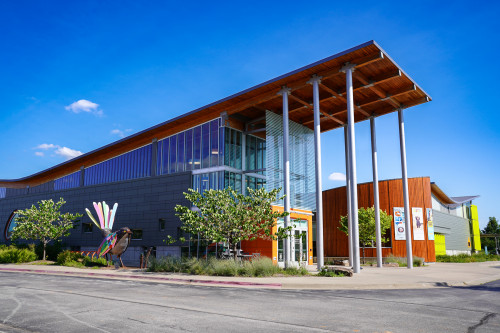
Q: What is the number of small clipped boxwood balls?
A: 0